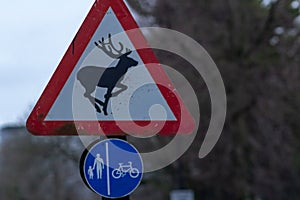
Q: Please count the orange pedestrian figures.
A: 0